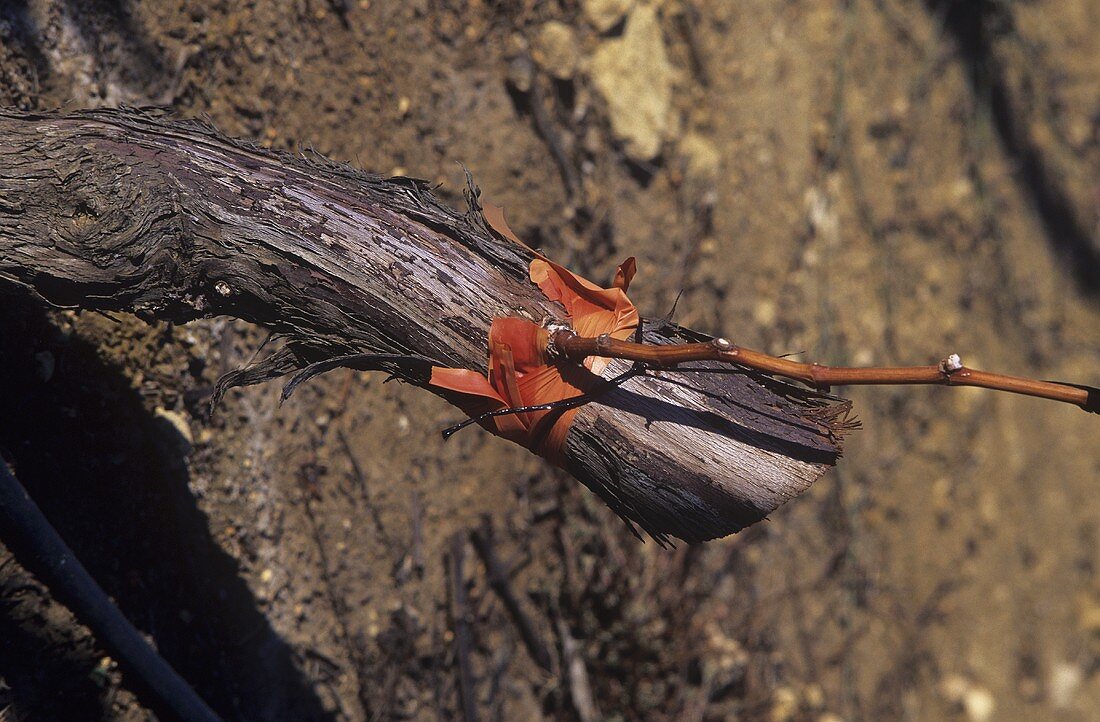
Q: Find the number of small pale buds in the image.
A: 2